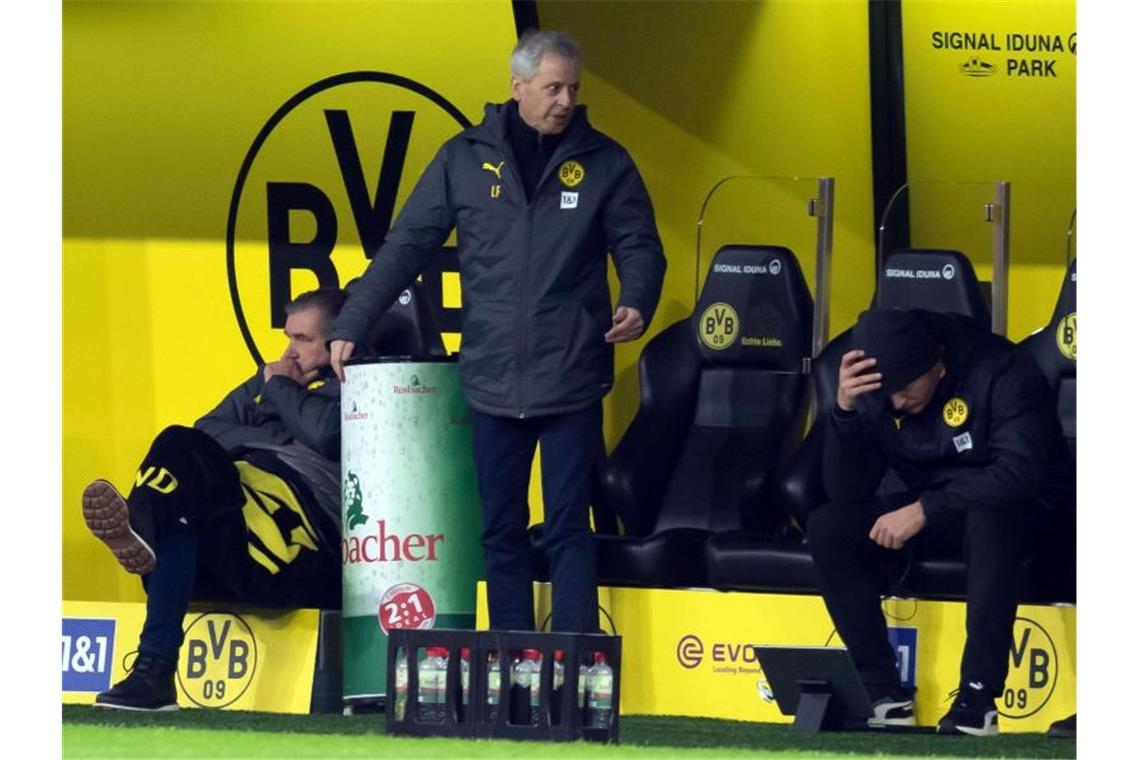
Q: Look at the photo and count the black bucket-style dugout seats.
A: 4